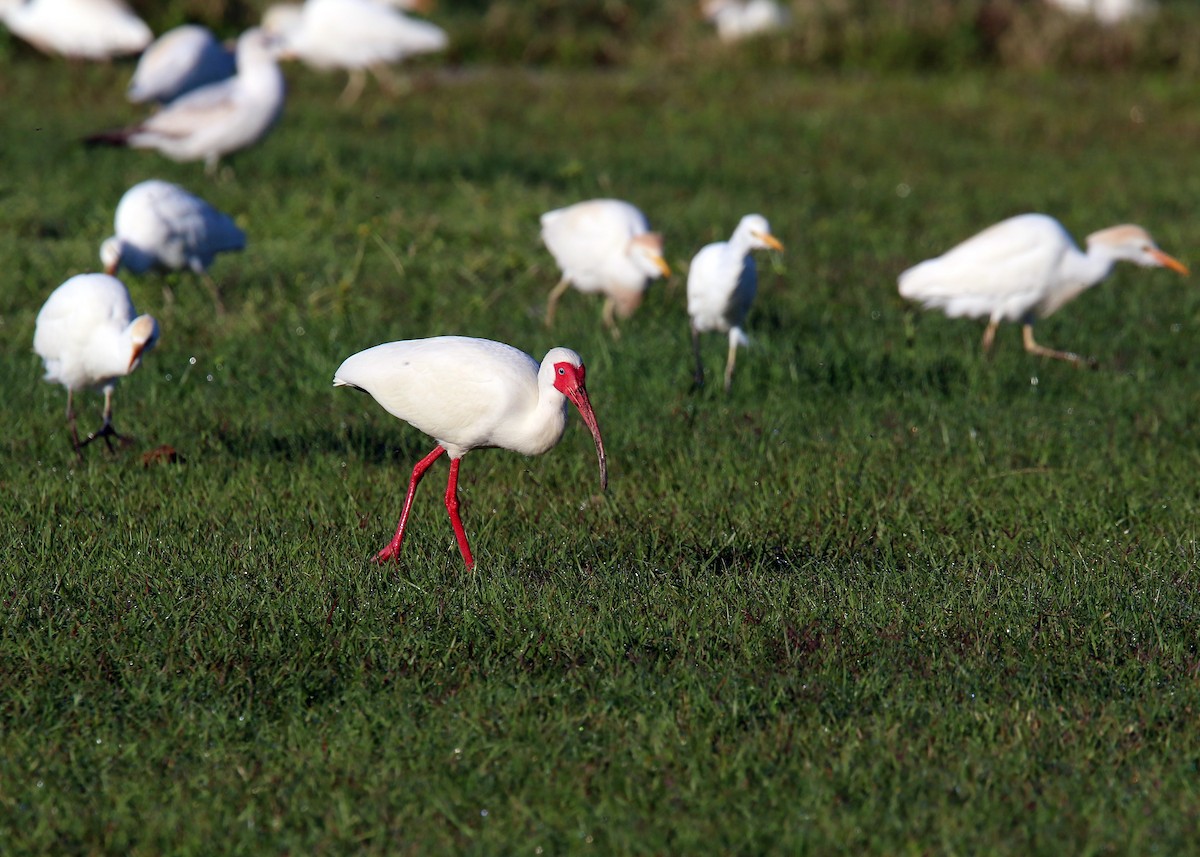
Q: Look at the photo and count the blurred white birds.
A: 11